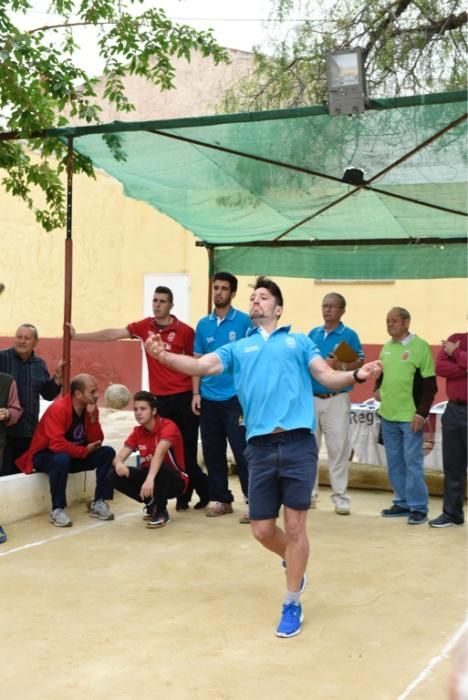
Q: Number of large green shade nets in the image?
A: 1